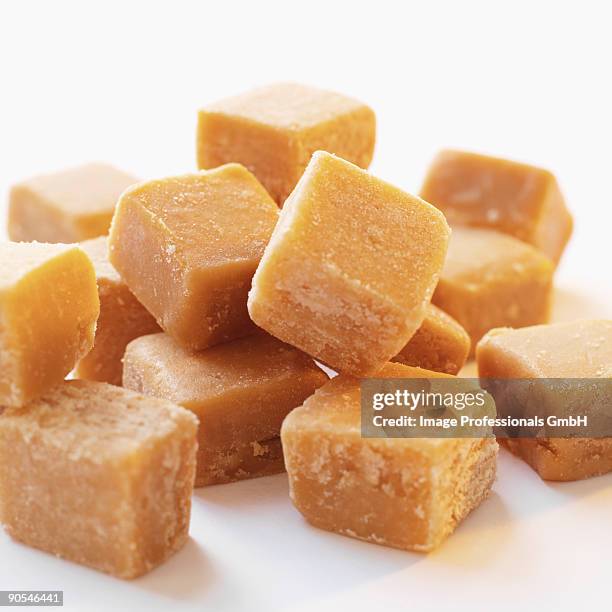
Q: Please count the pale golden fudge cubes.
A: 13